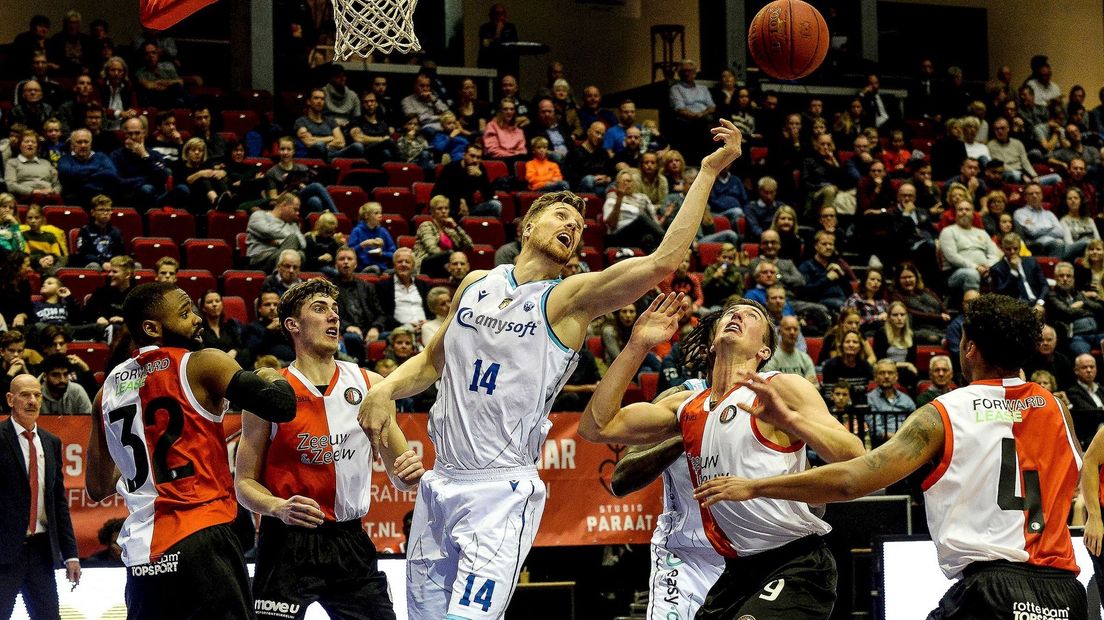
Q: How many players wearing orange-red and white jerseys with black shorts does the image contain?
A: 4